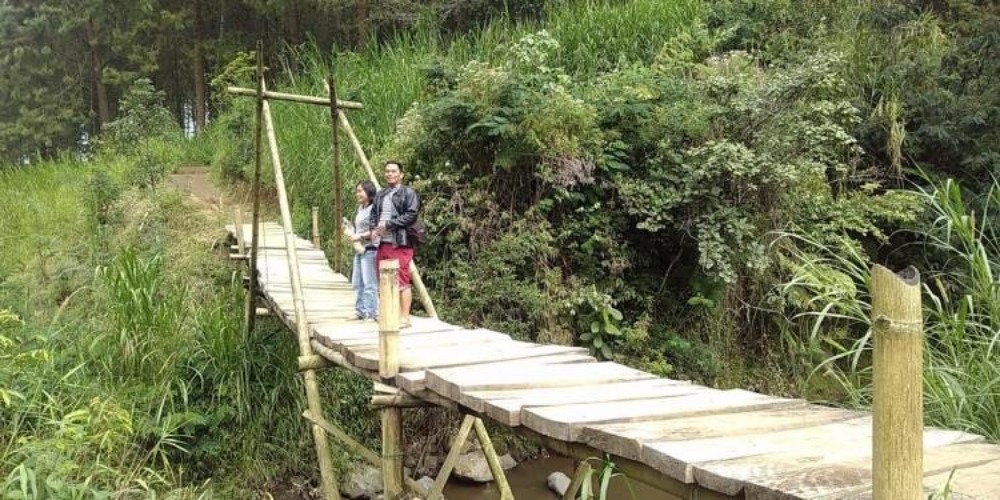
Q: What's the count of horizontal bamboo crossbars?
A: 1